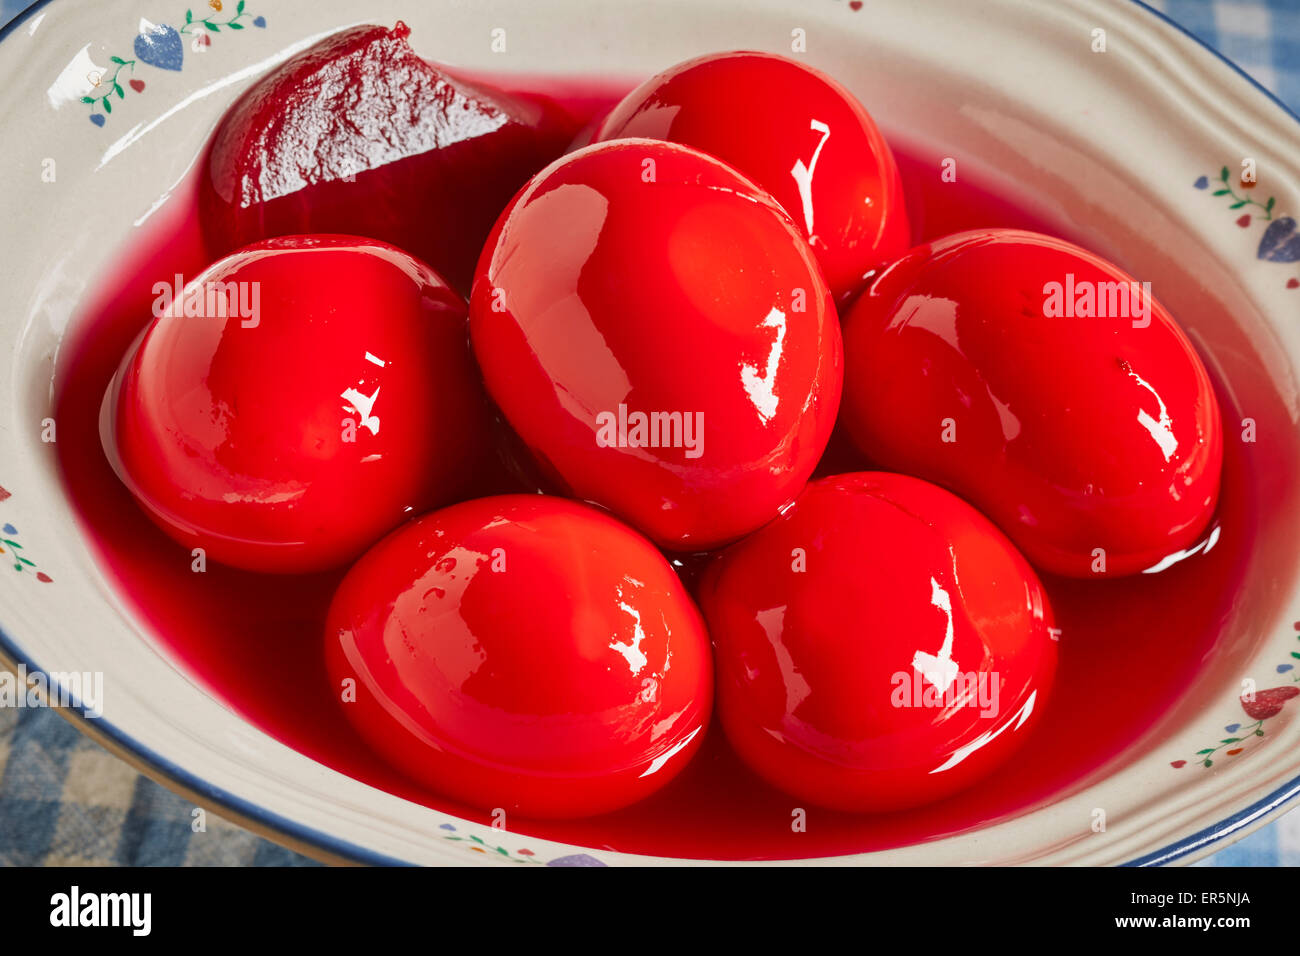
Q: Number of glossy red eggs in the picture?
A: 6